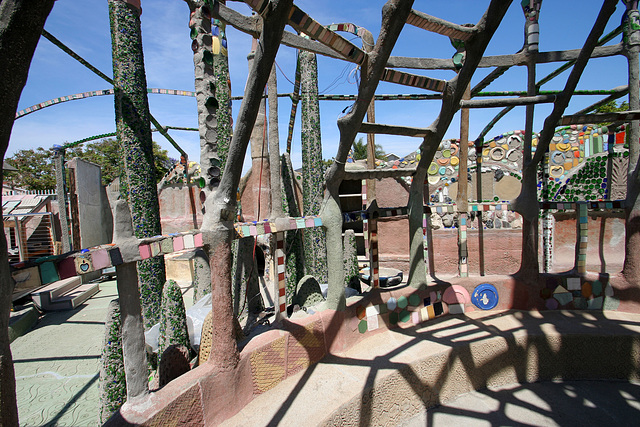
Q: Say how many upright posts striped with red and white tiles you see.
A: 2